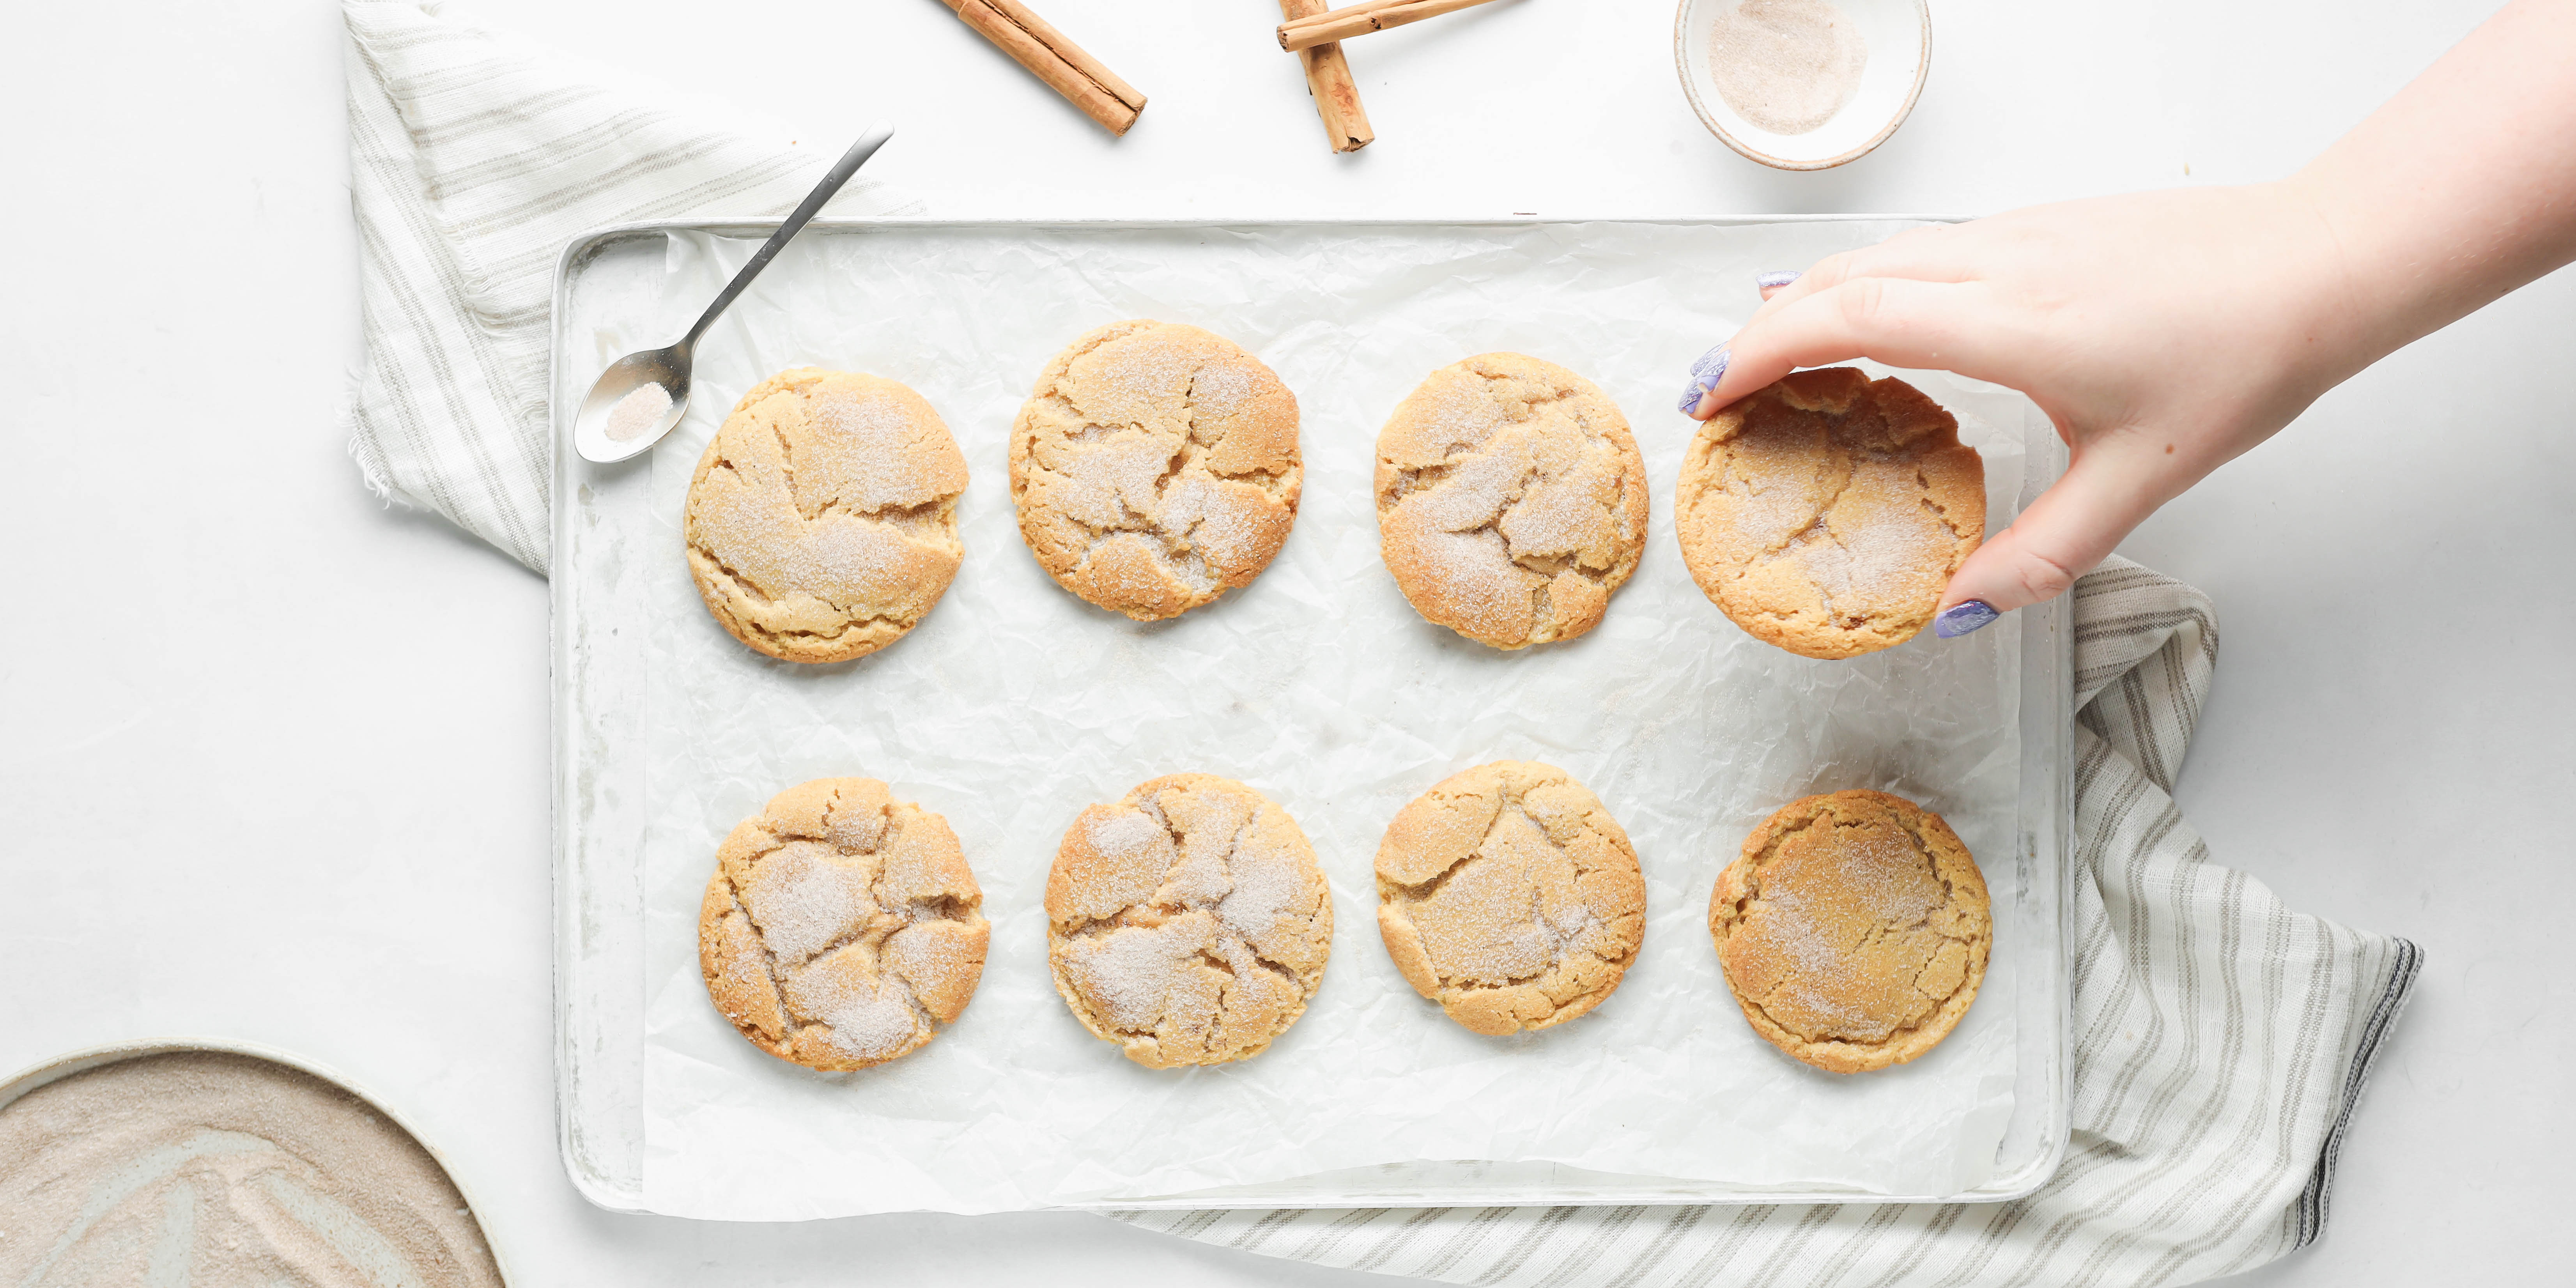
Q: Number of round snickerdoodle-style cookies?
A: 8